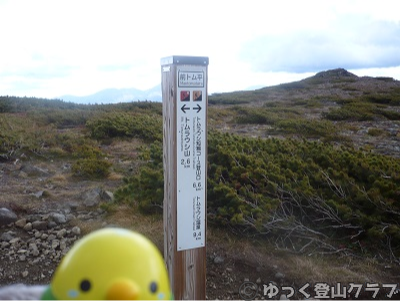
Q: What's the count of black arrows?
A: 2